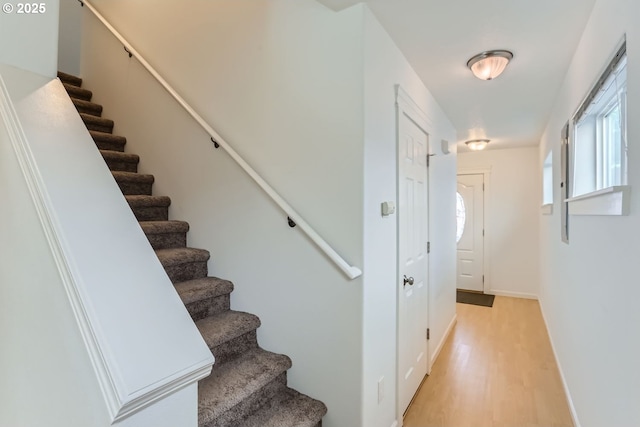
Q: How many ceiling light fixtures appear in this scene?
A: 2